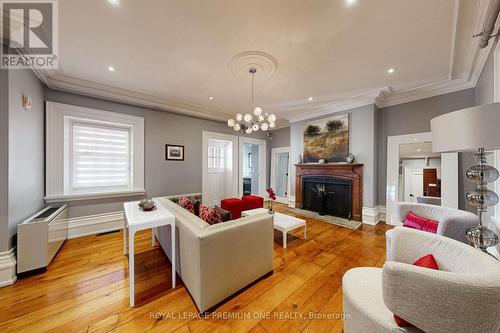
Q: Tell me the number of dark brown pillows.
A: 2